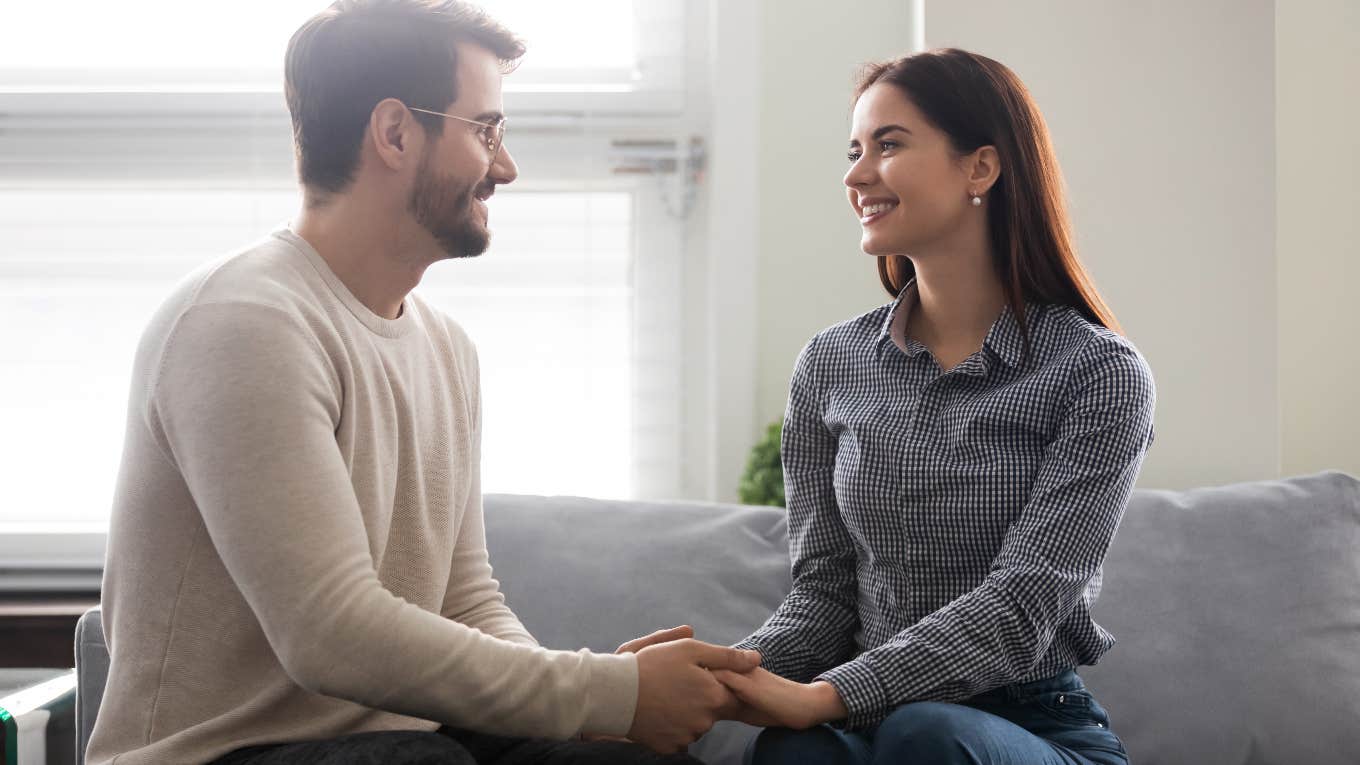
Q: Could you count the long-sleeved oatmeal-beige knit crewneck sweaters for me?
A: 1